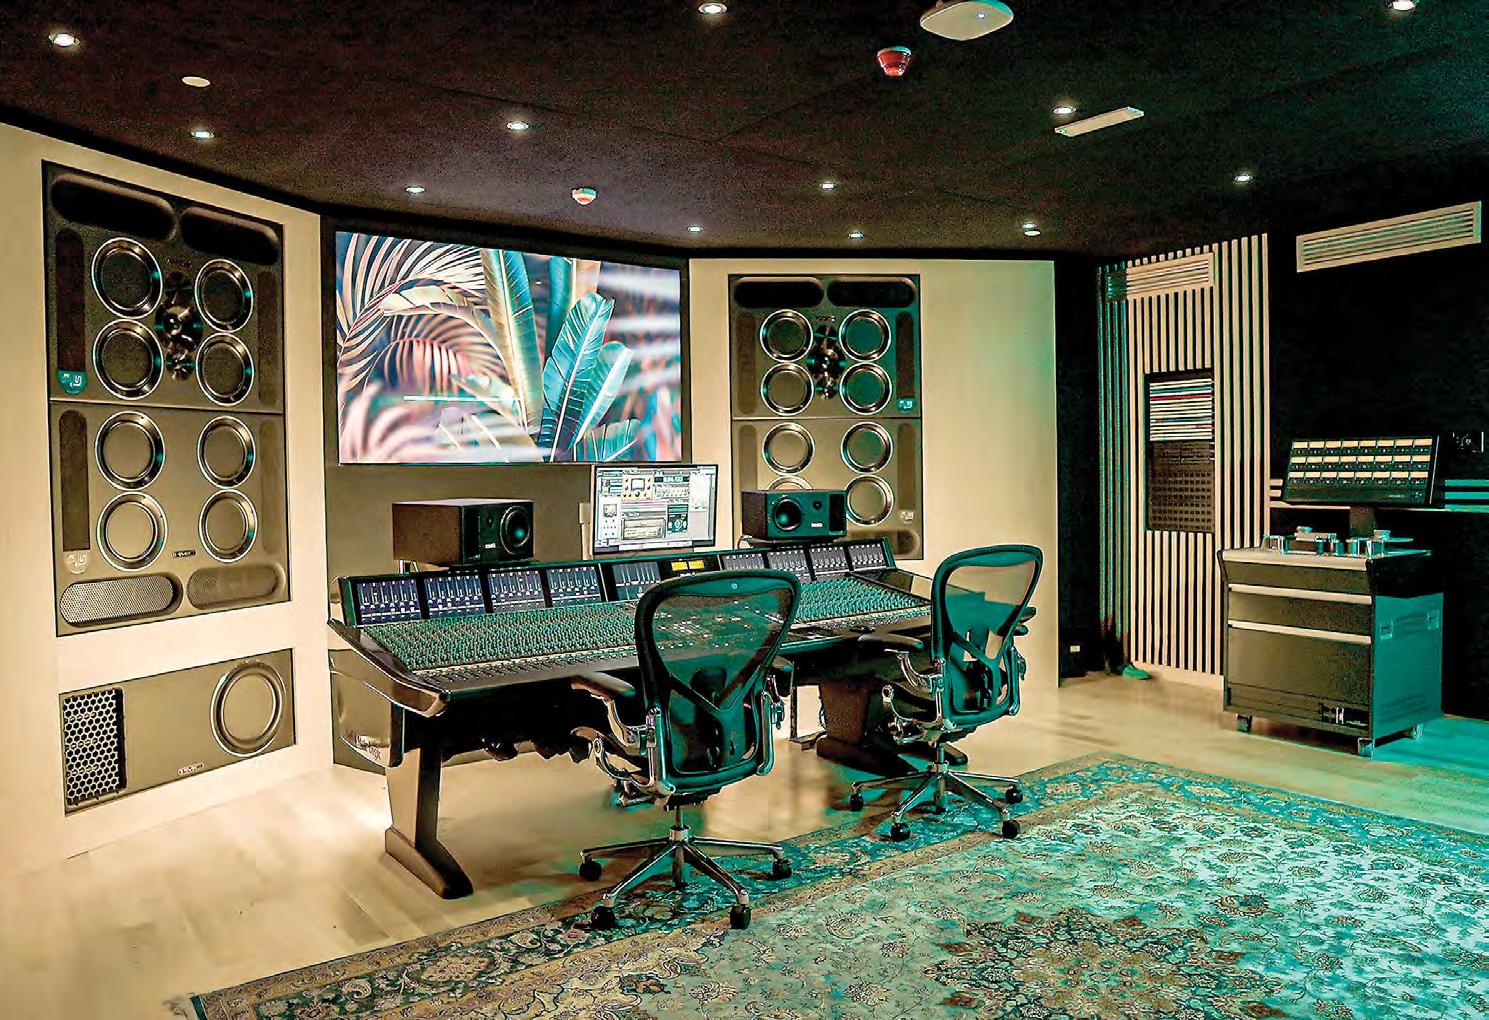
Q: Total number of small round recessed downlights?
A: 12